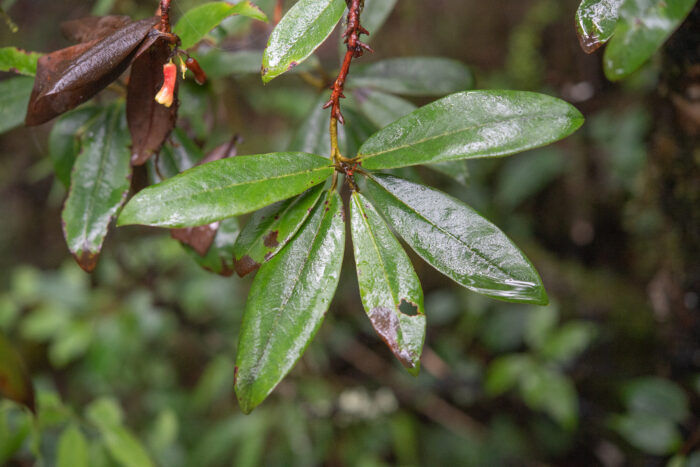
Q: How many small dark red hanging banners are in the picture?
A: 0